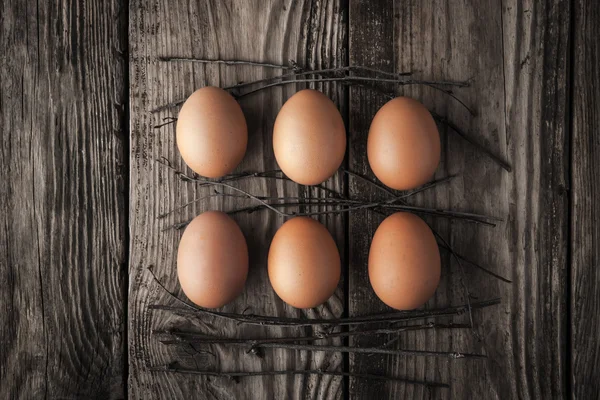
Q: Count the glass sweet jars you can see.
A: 0